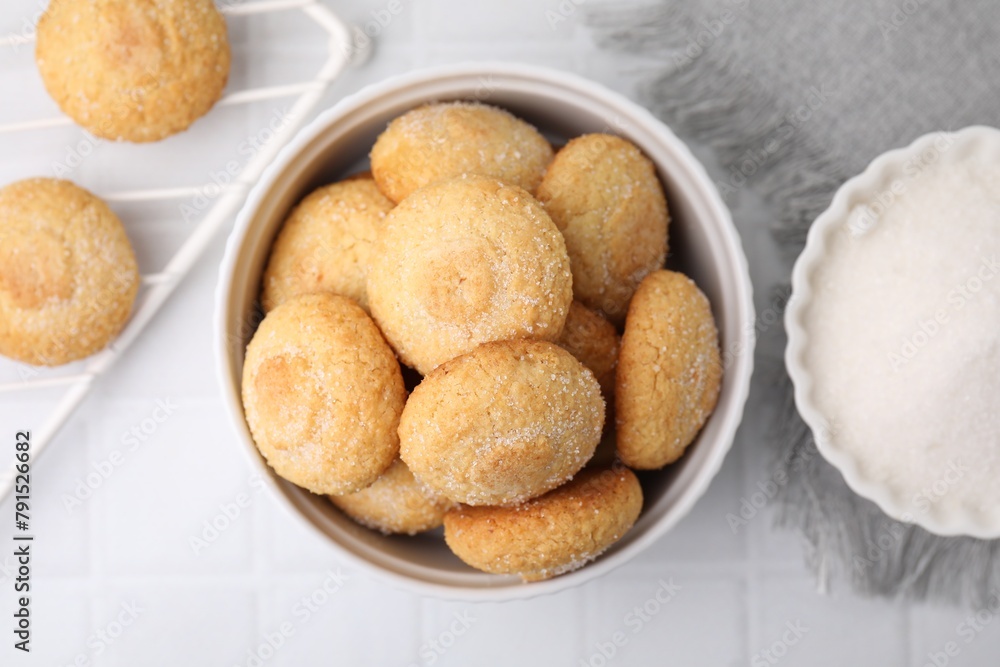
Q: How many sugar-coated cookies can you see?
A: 12